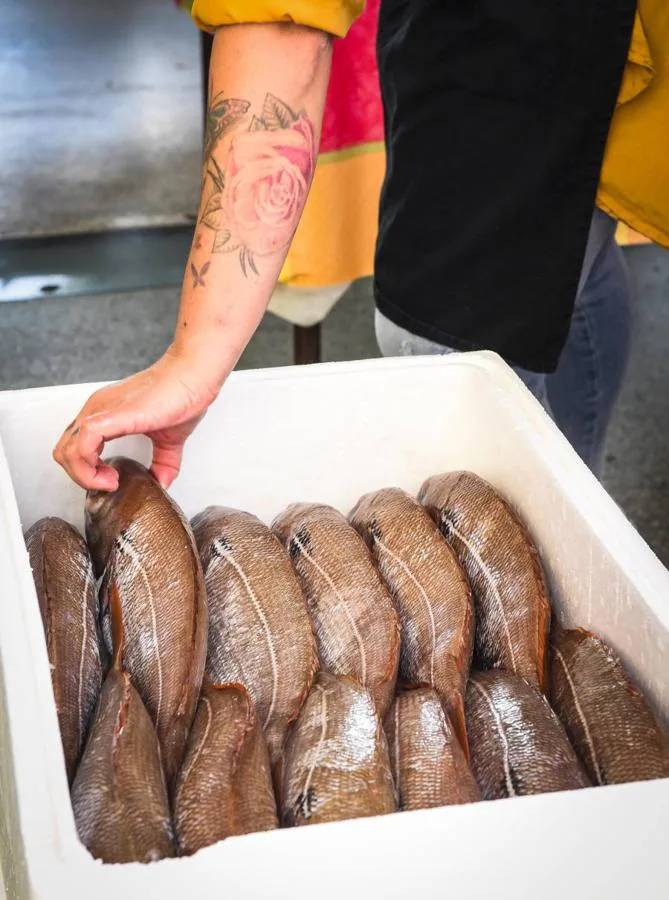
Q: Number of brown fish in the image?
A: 12